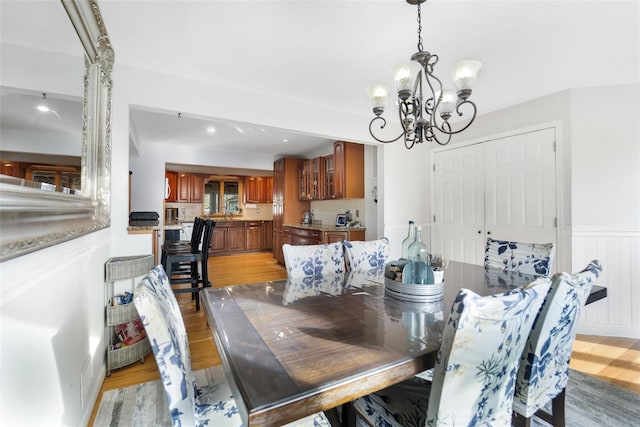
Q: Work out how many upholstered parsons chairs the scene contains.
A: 6